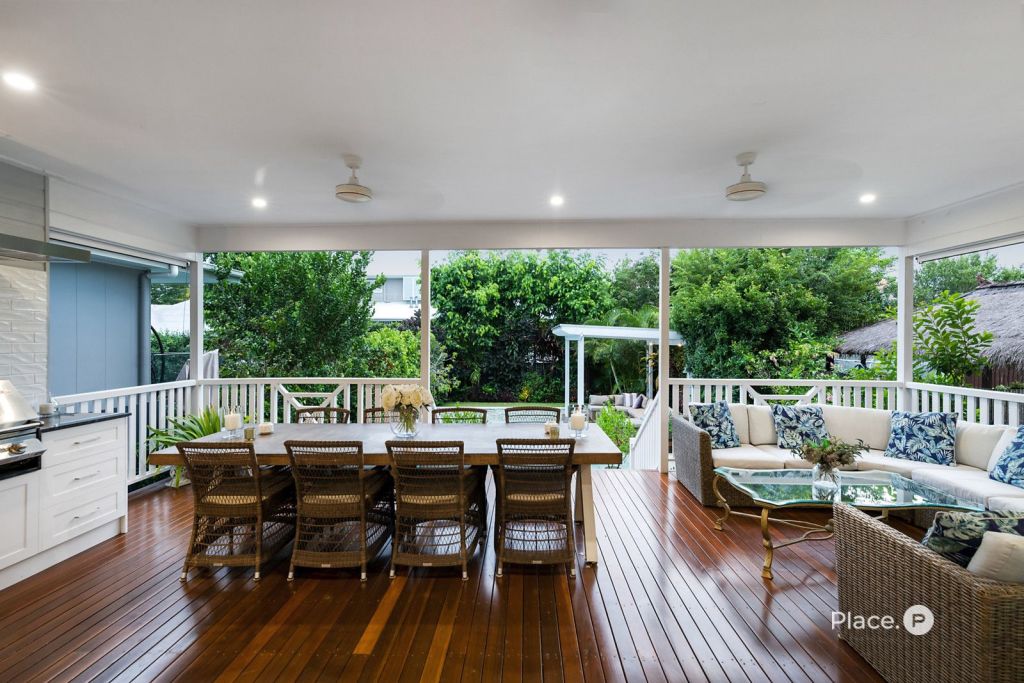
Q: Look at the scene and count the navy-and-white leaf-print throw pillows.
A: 5